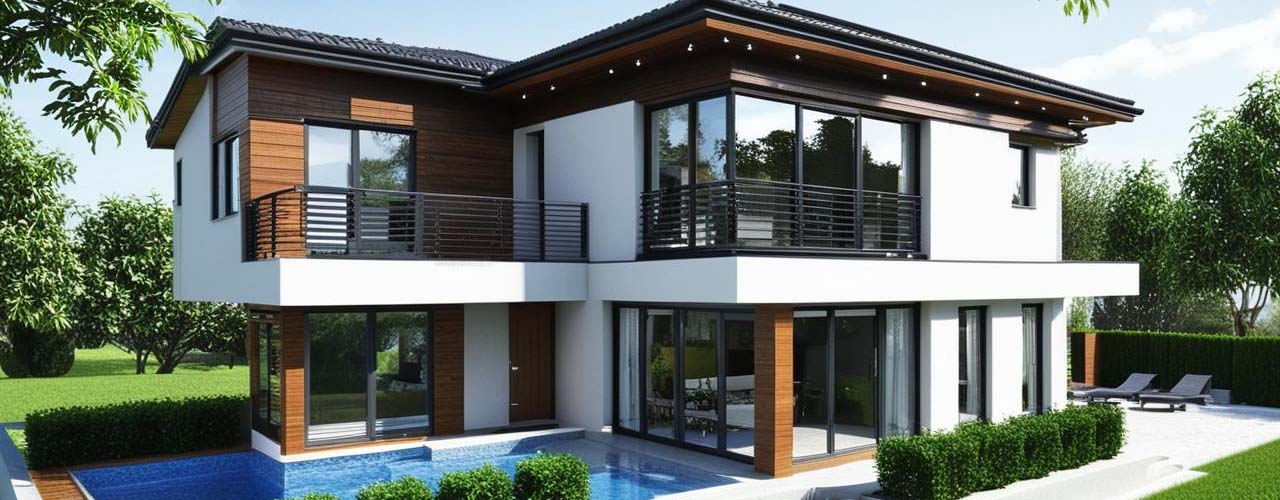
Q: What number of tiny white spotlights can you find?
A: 14